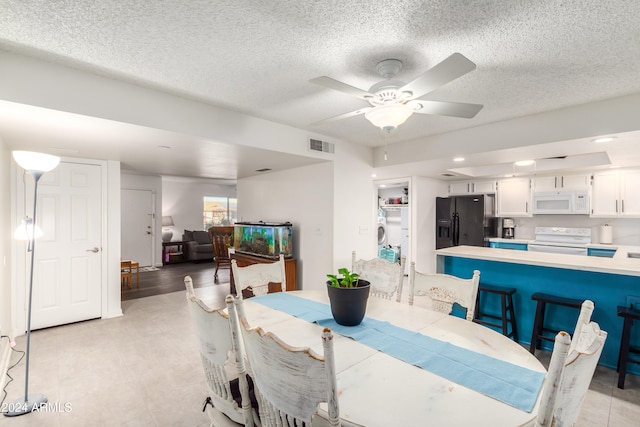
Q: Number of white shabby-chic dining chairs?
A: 6